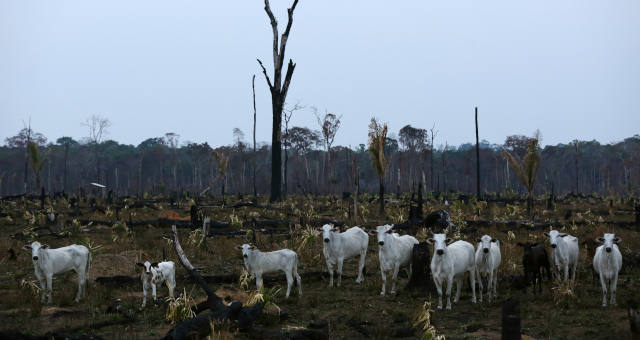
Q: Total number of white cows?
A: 9